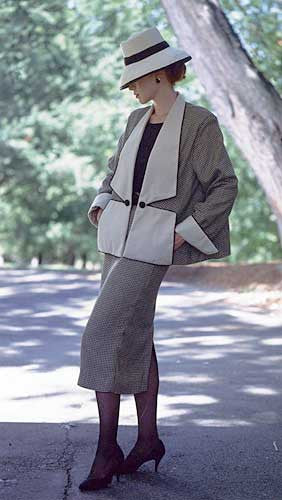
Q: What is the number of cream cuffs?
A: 2